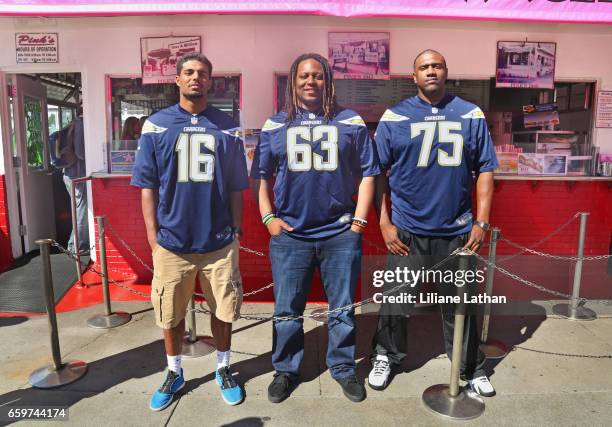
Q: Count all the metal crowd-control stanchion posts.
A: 6